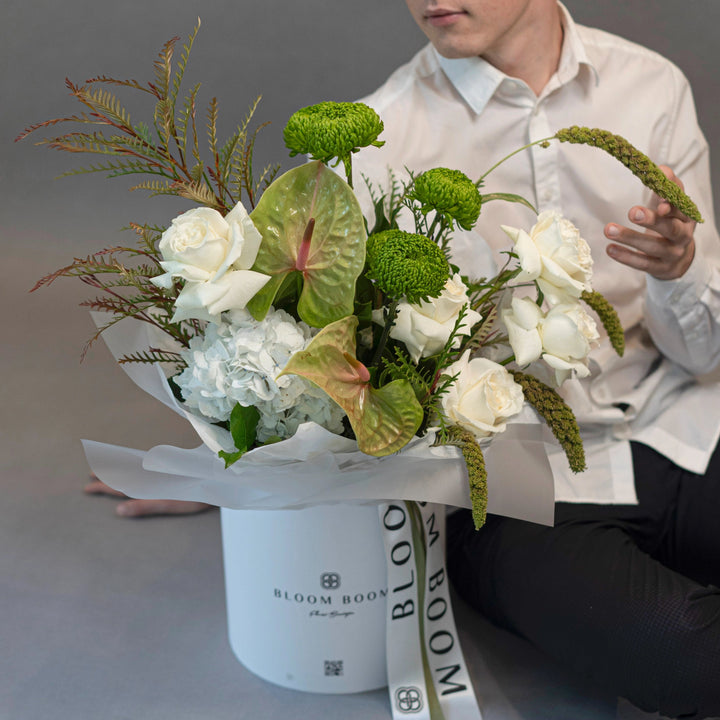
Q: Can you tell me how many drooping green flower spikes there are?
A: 4